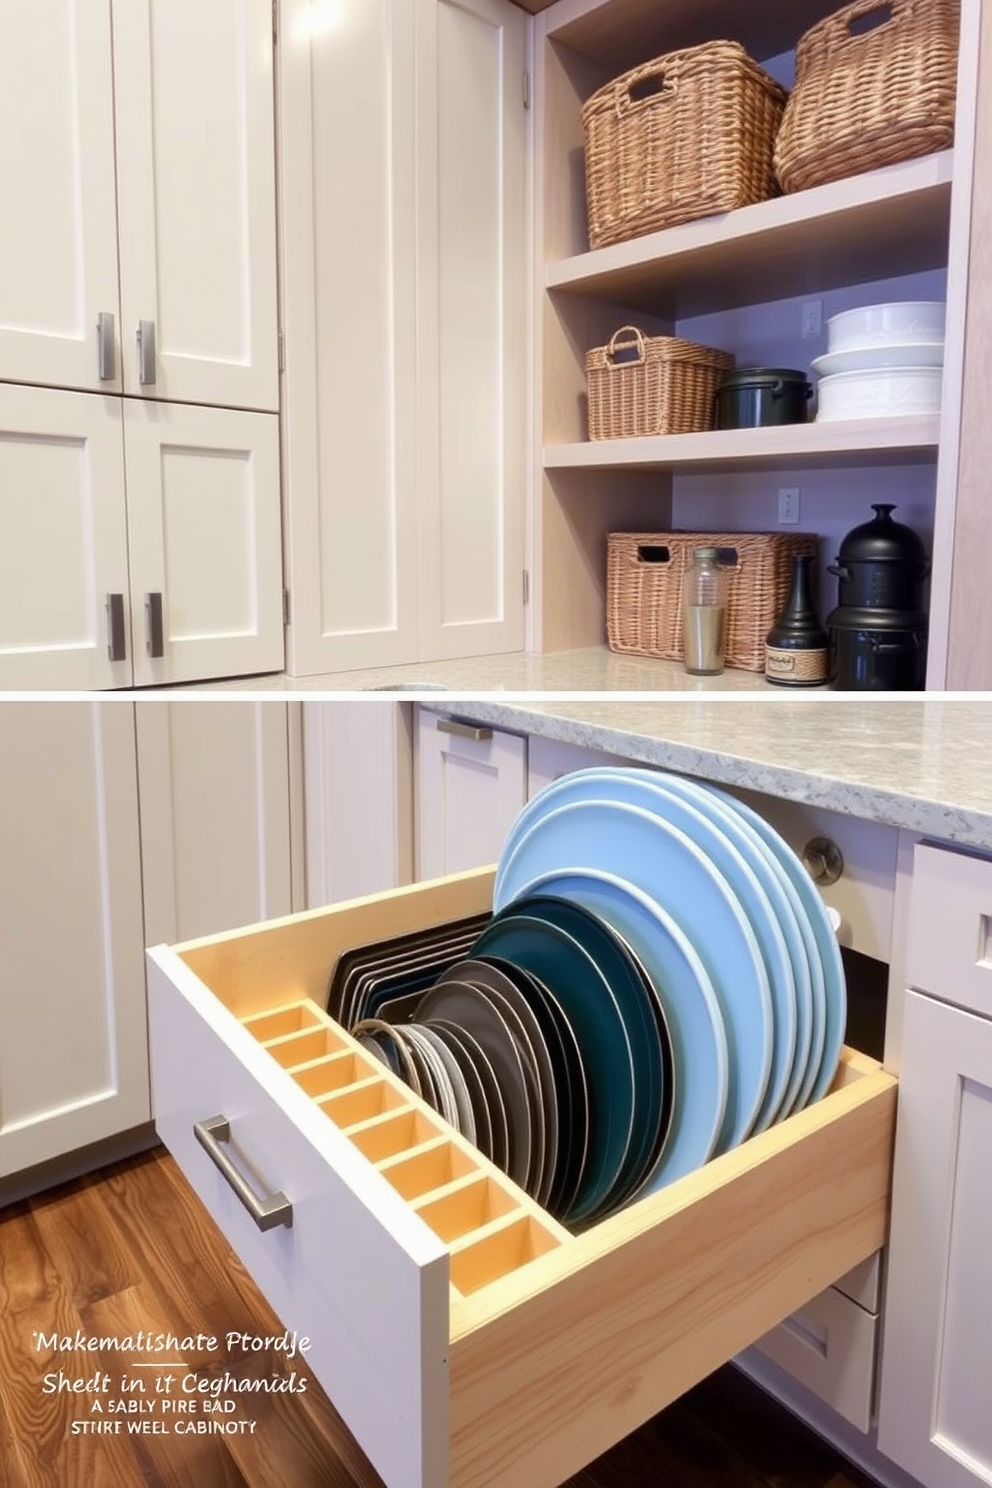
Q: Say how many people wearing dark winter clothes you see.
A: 0